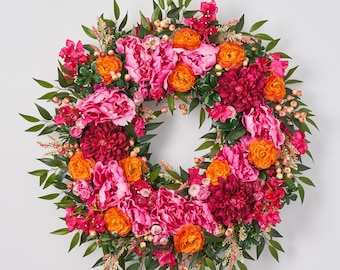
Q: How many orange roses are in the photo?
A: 11